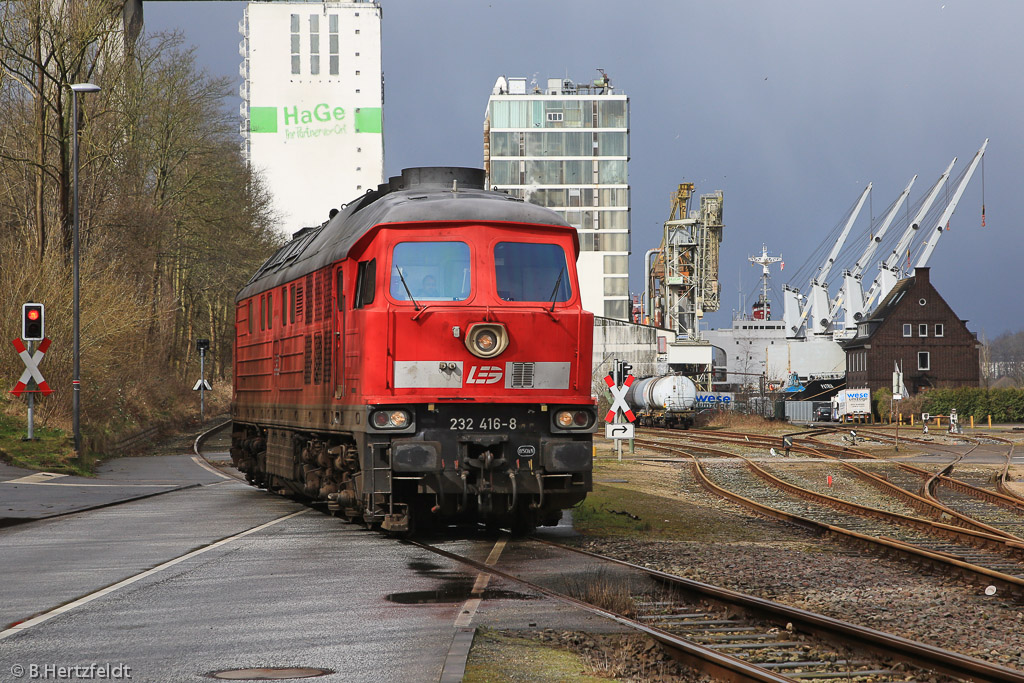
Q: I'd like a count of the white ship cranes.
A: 4